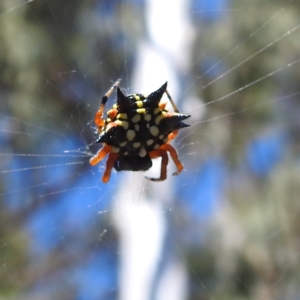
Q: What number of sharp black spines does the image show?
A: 5